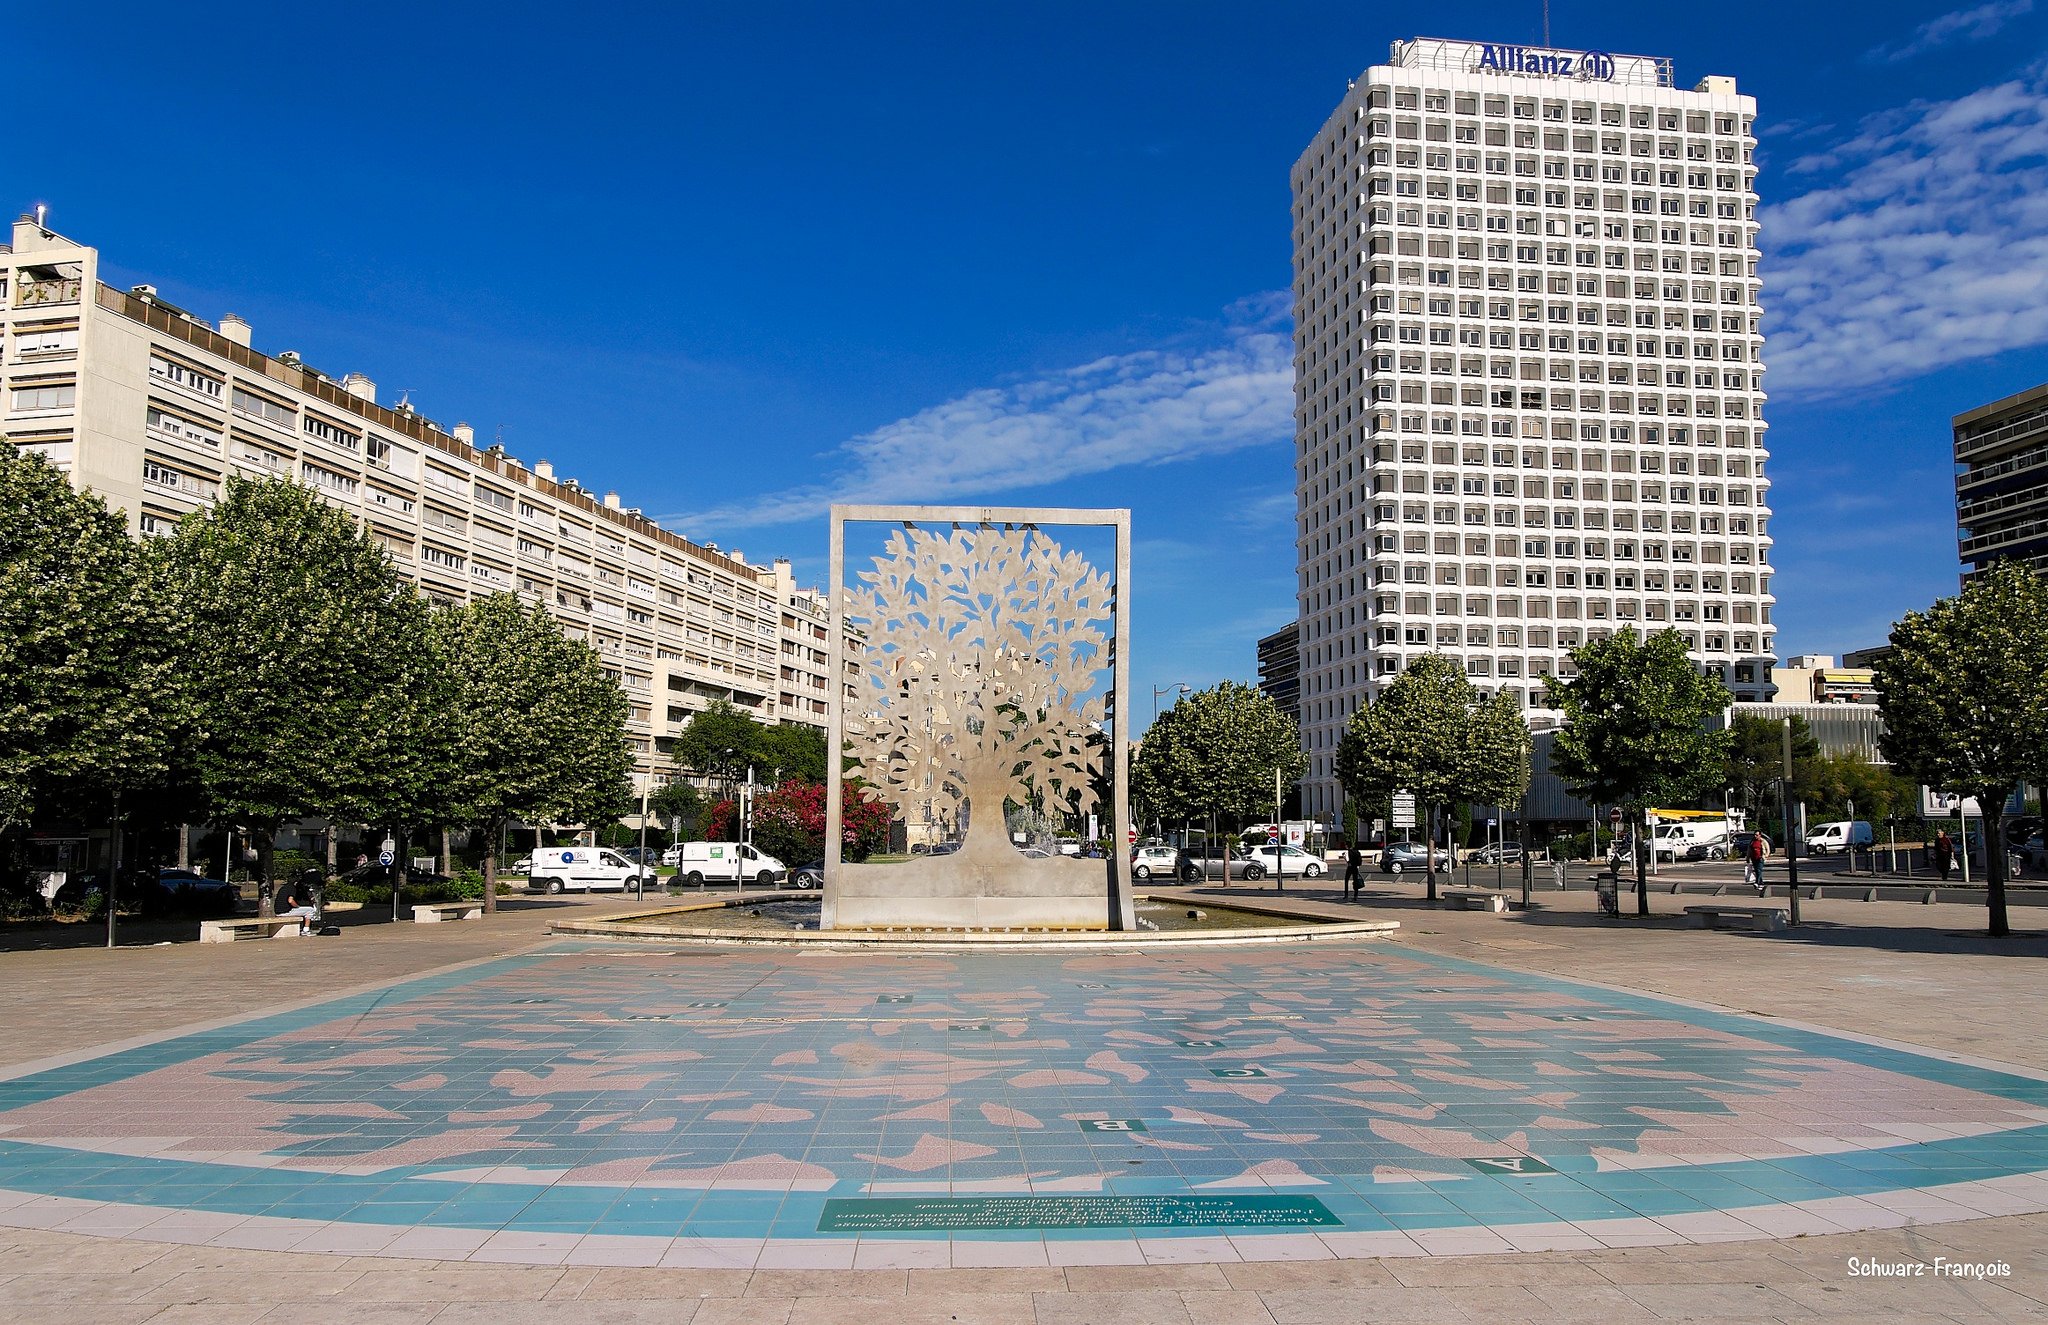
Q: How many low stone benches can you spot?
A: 4